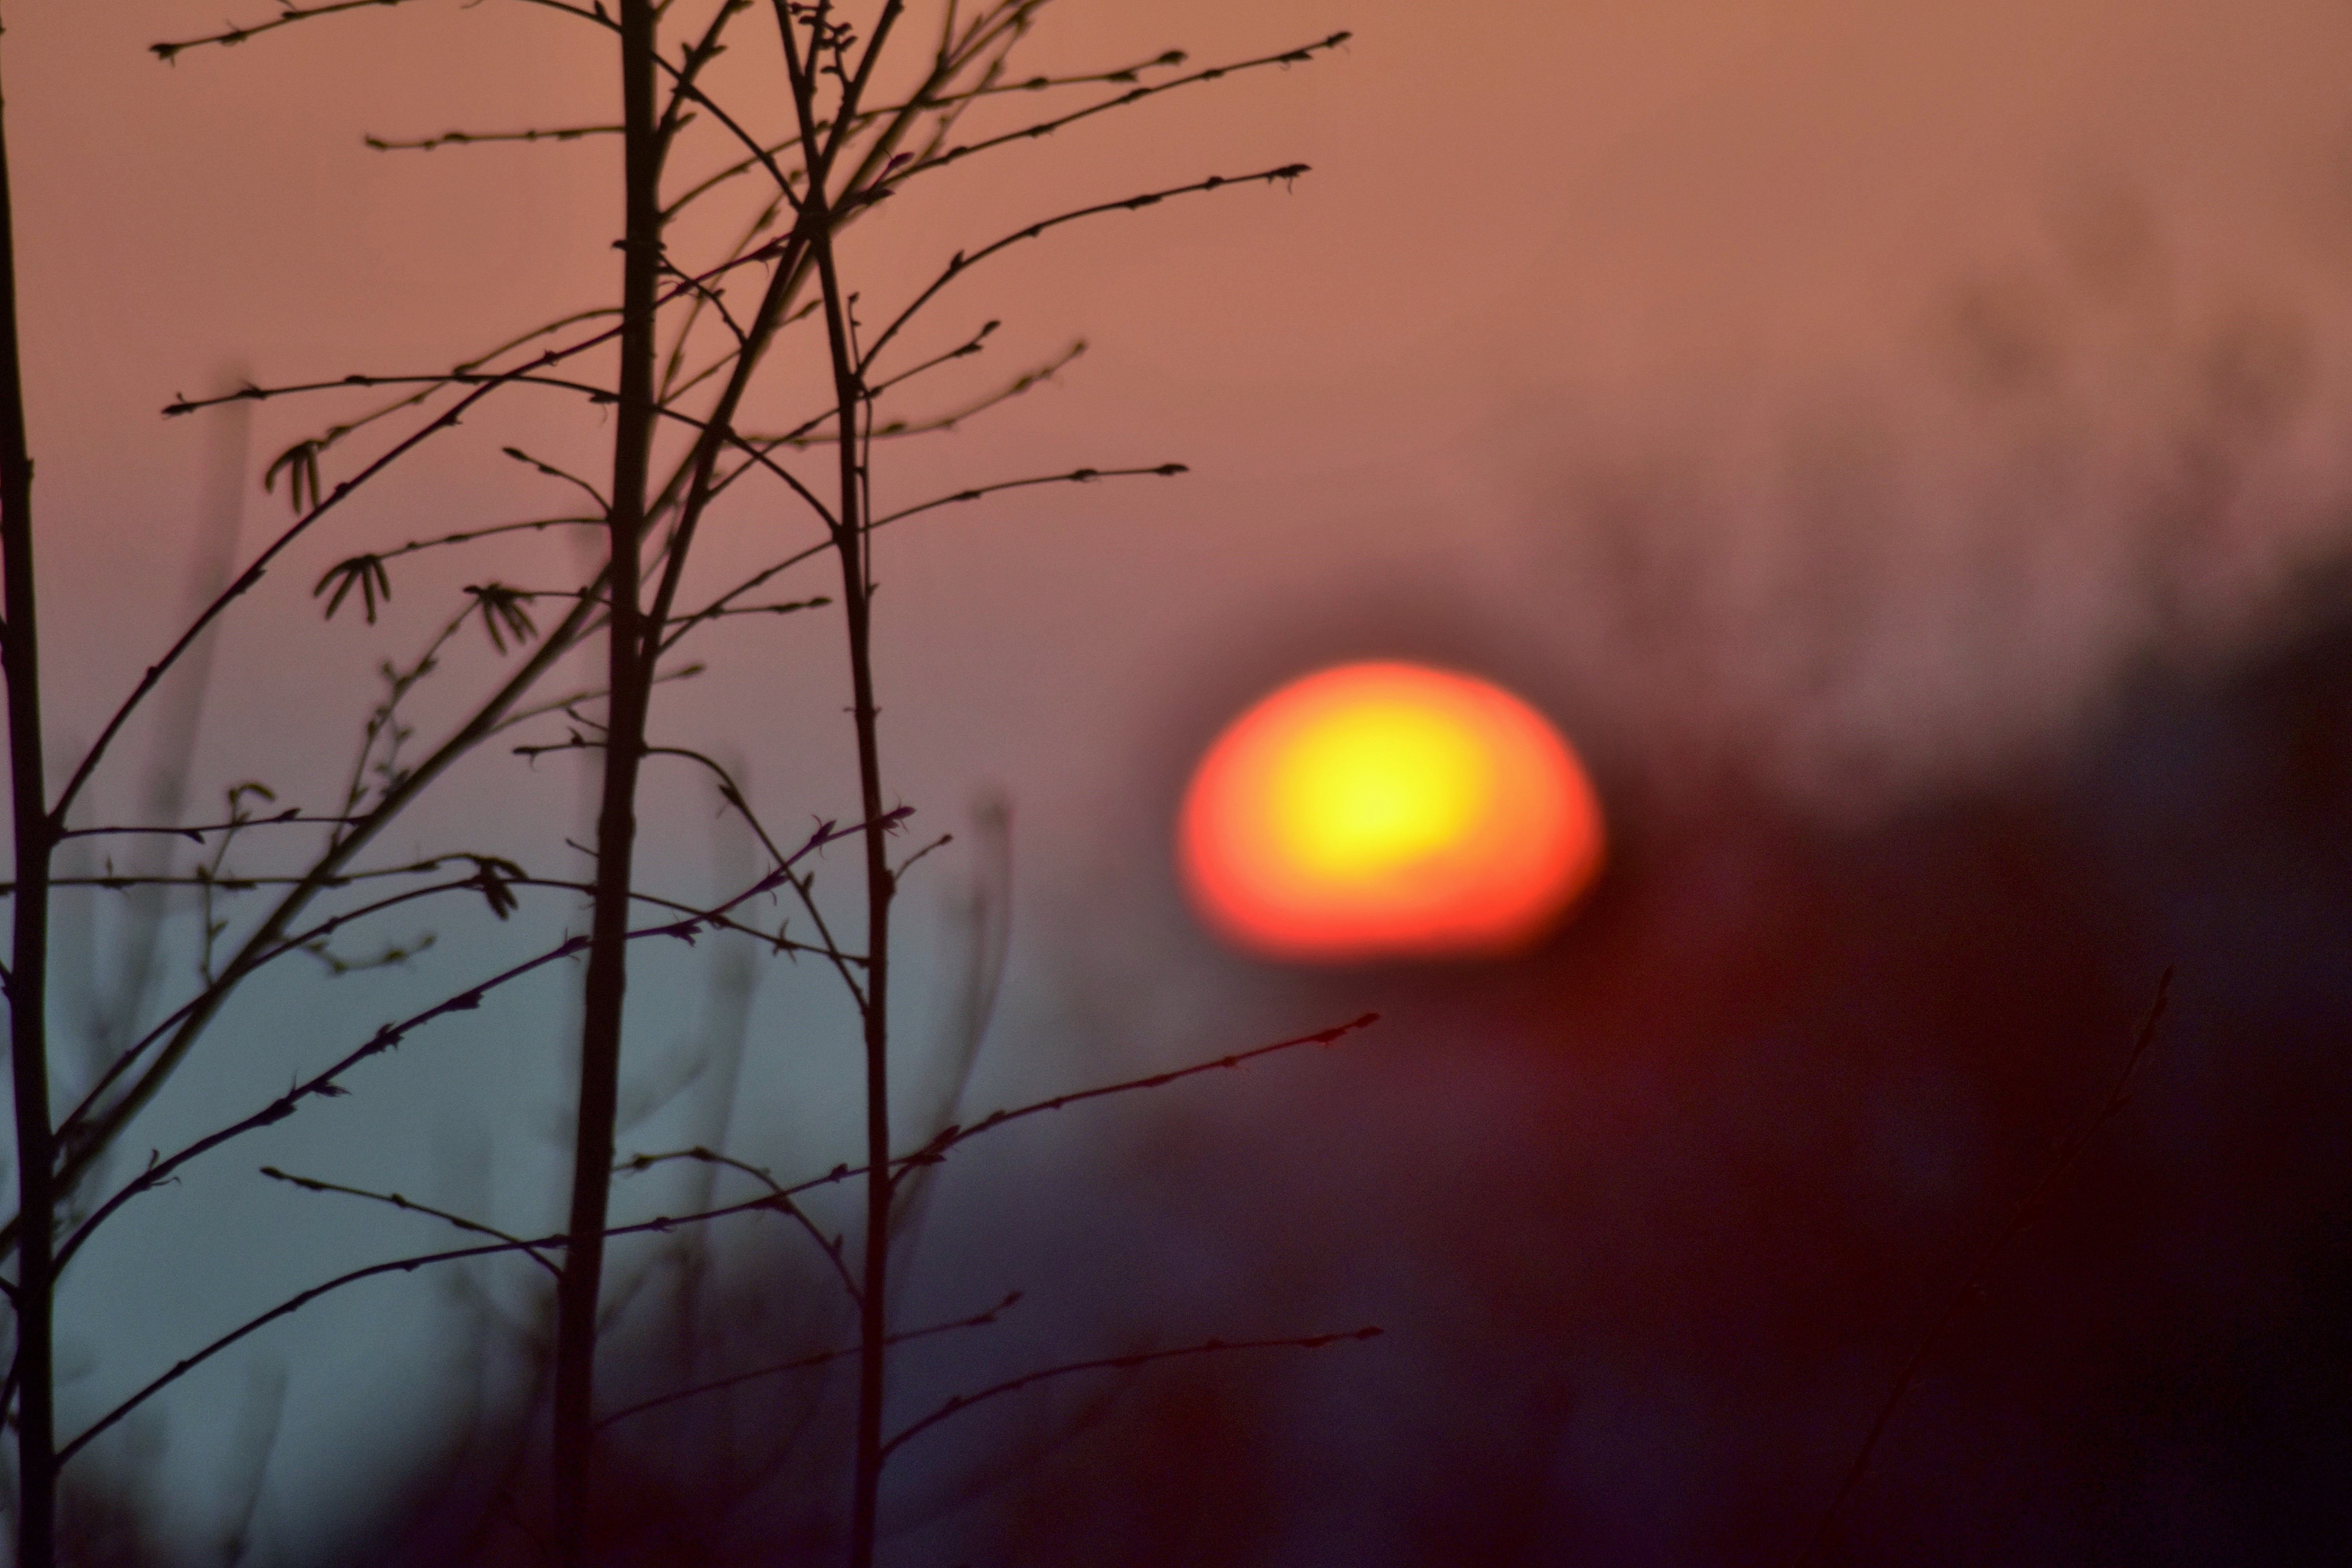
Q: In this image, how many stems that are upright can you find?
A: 3